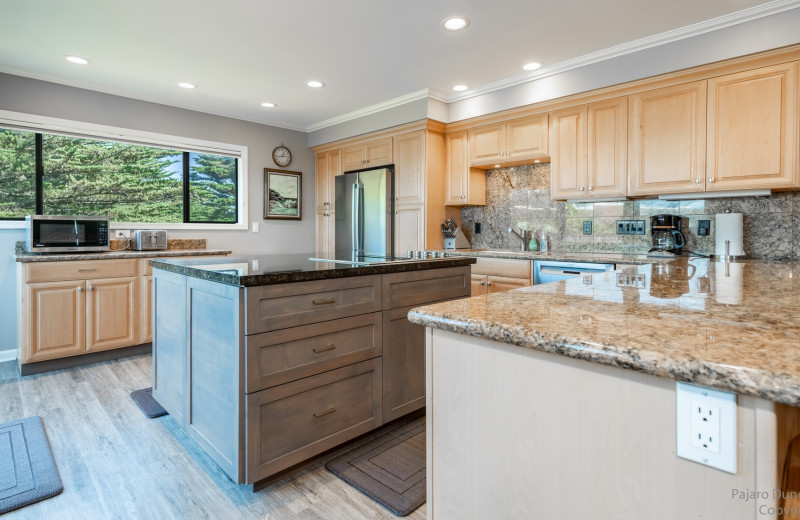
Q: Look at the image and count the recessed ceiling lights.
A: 7